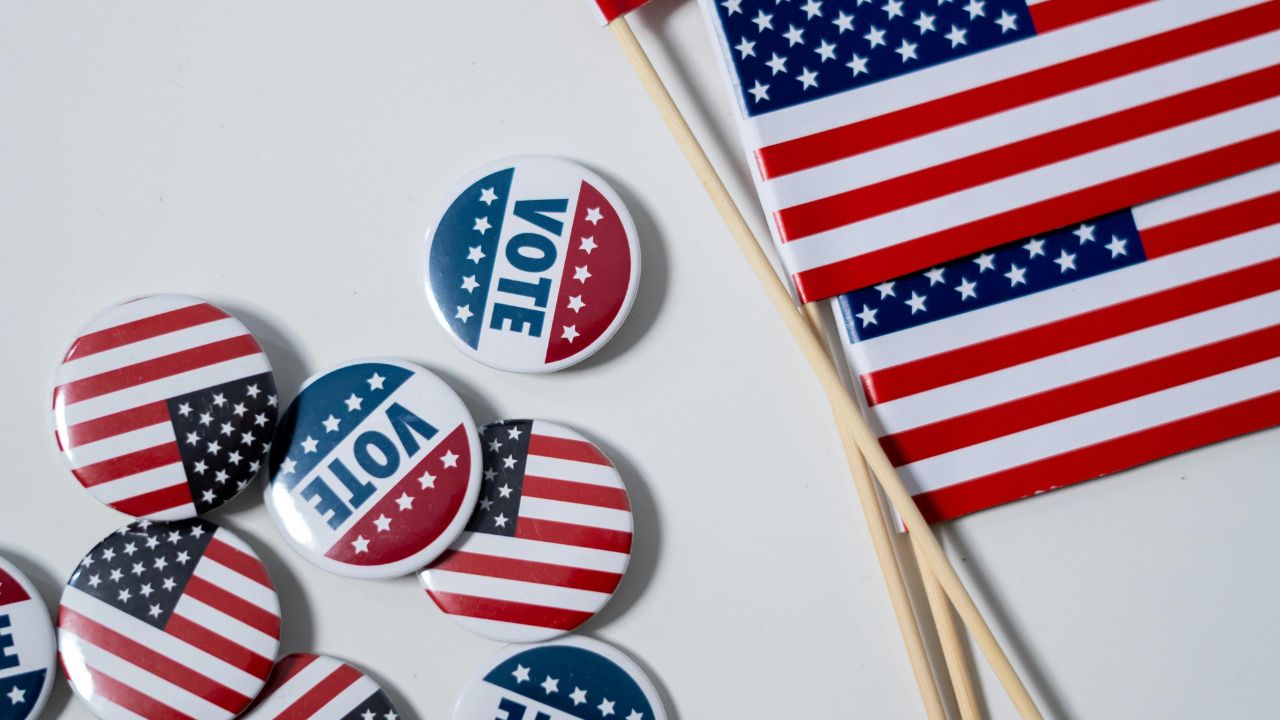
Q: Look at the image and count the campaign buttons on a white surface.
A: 8